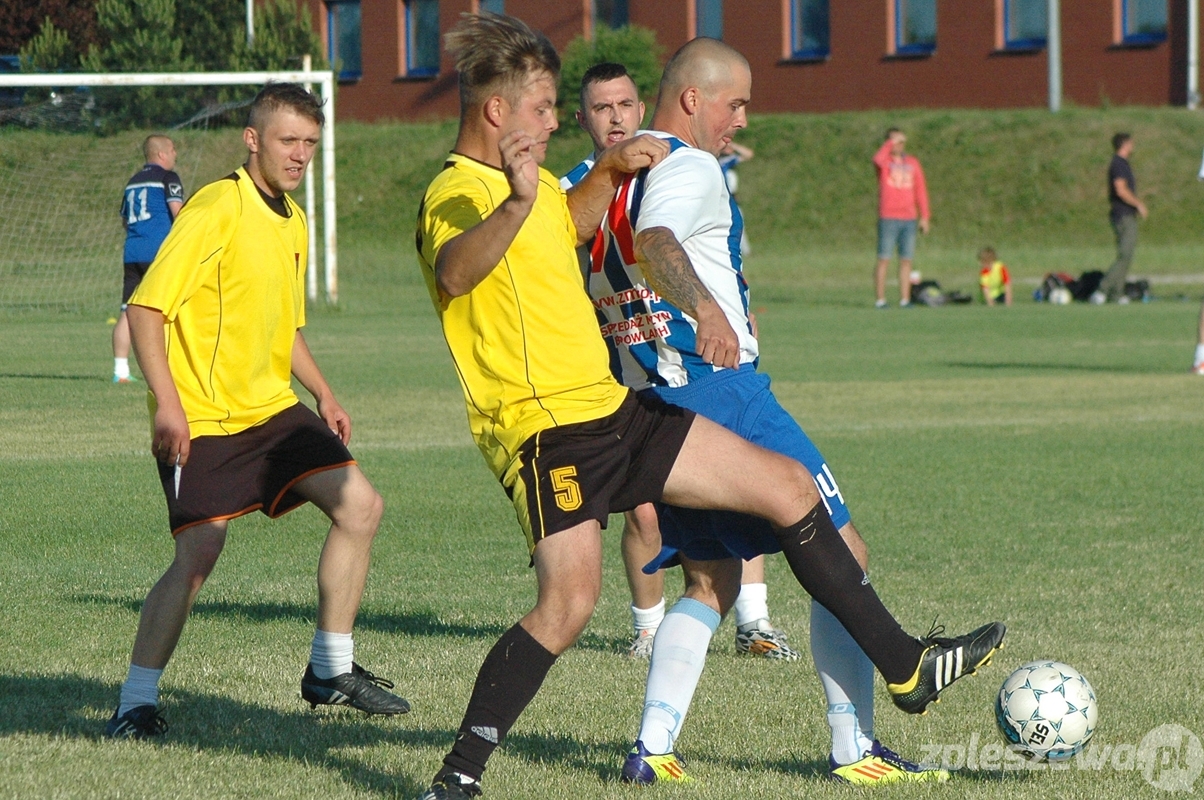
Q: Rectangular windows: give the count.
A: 9